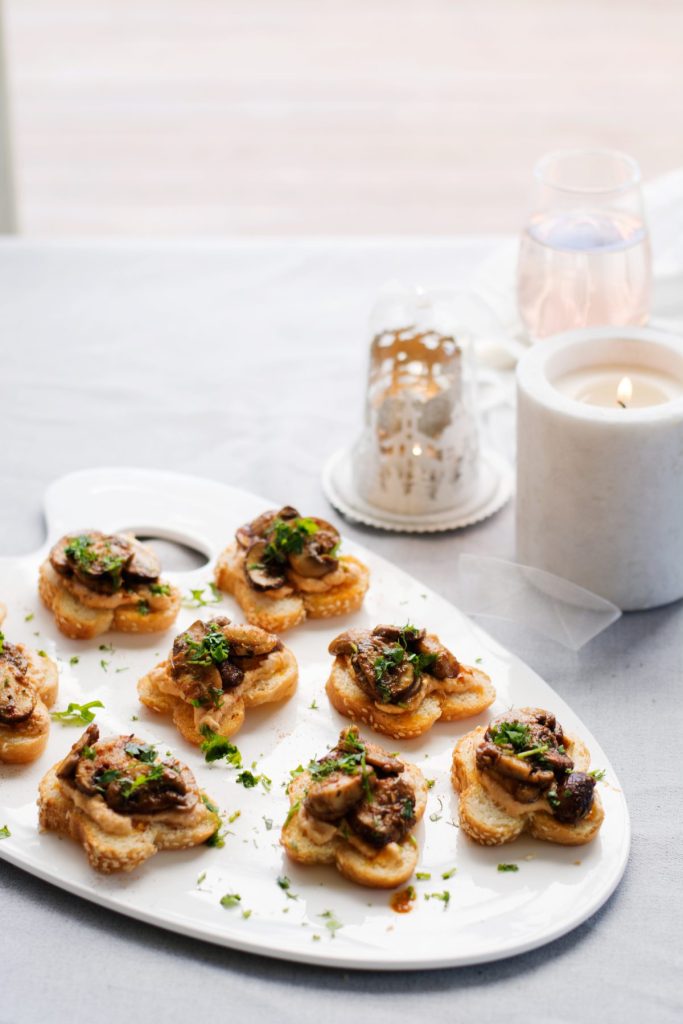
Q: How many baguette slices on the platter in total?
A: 8